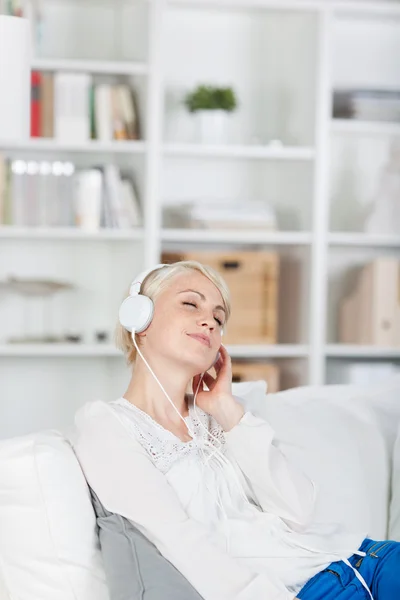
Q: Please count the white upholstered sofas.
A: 1